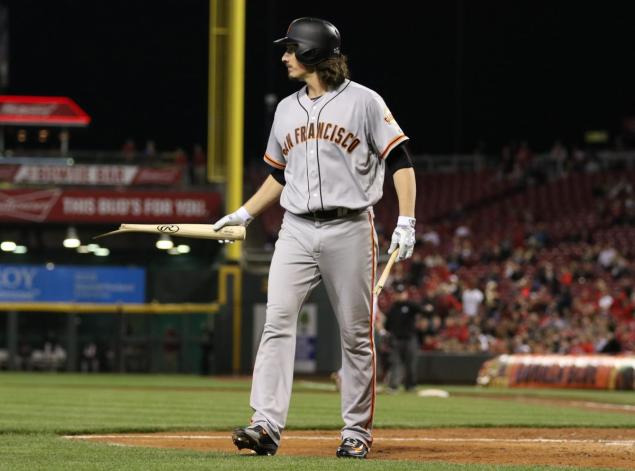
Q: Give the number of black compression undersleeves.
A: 2